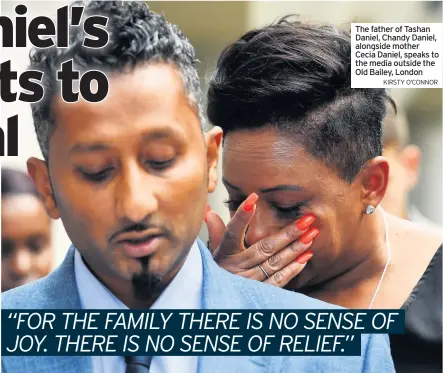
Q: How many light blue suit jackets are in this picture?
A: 1